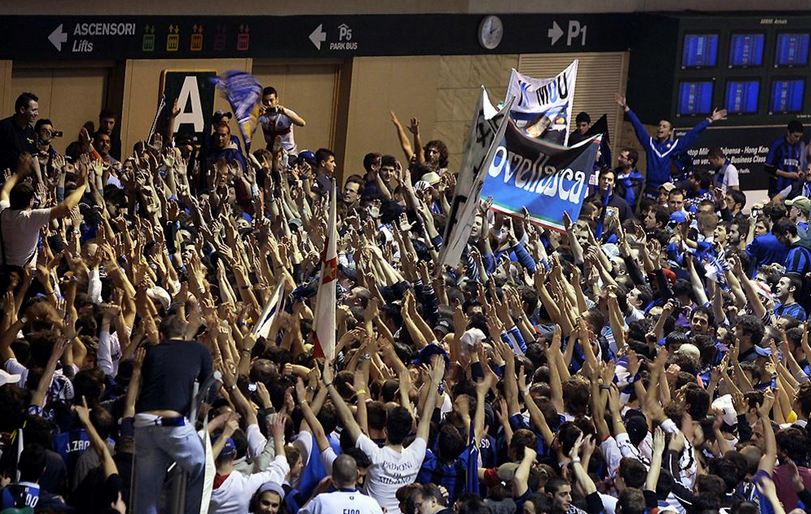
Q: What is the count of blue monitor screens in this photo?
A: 6